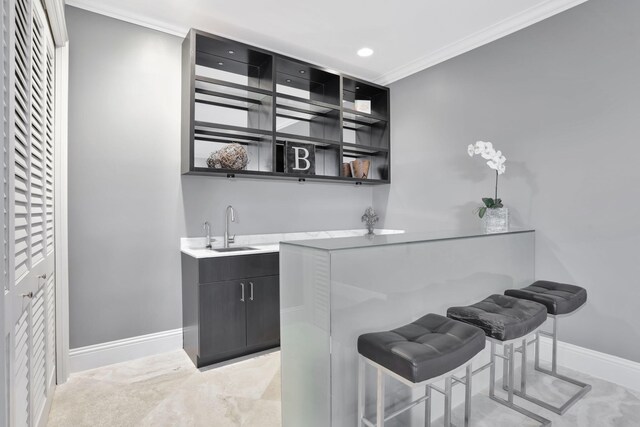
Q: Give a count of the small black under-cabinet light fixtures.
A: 3